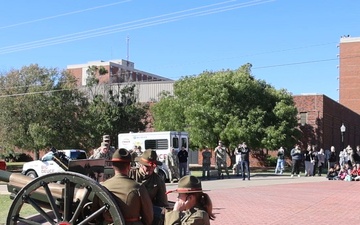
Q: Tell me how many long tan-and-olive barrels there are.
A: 1